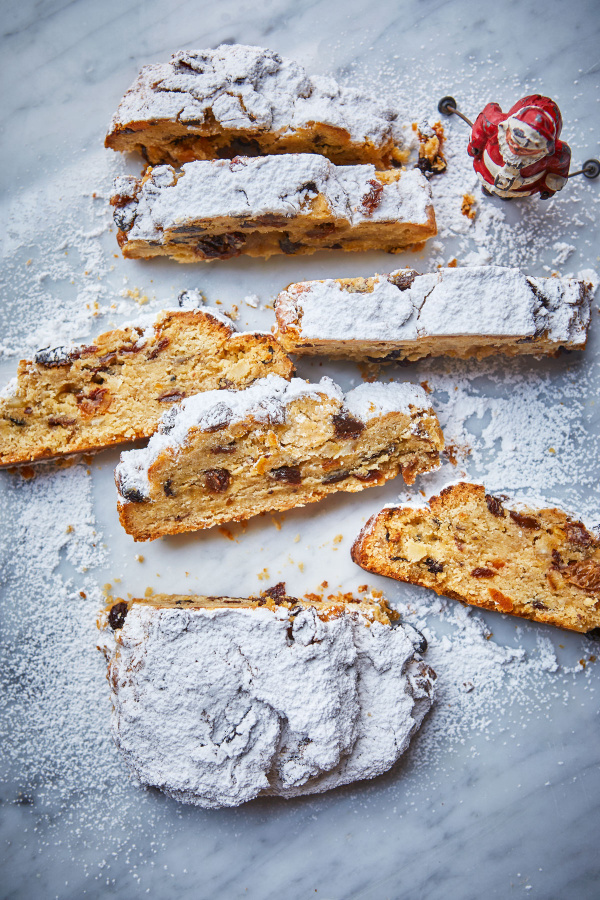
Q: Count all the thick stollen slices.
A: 6